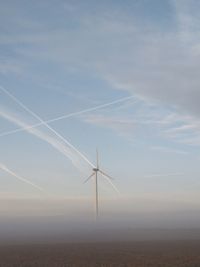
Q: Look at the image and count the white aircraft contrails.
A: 4